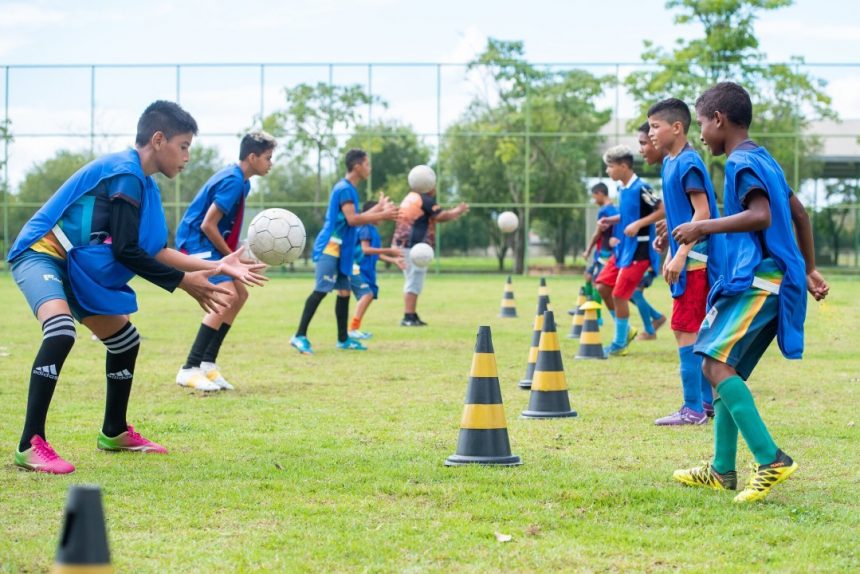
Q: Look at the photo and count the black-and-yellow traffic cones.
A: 8